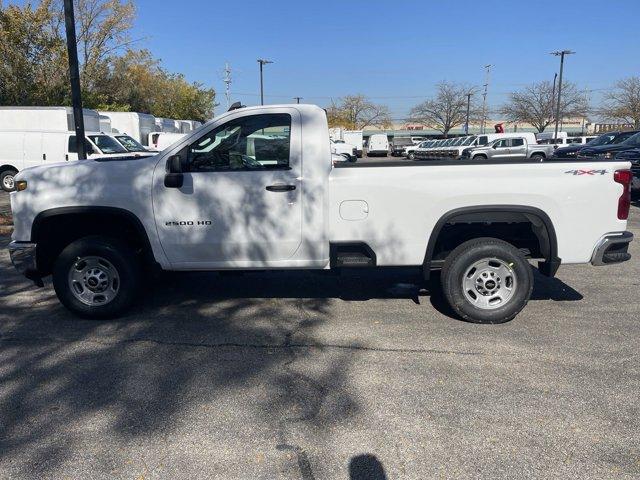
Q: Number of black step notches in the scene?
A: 2